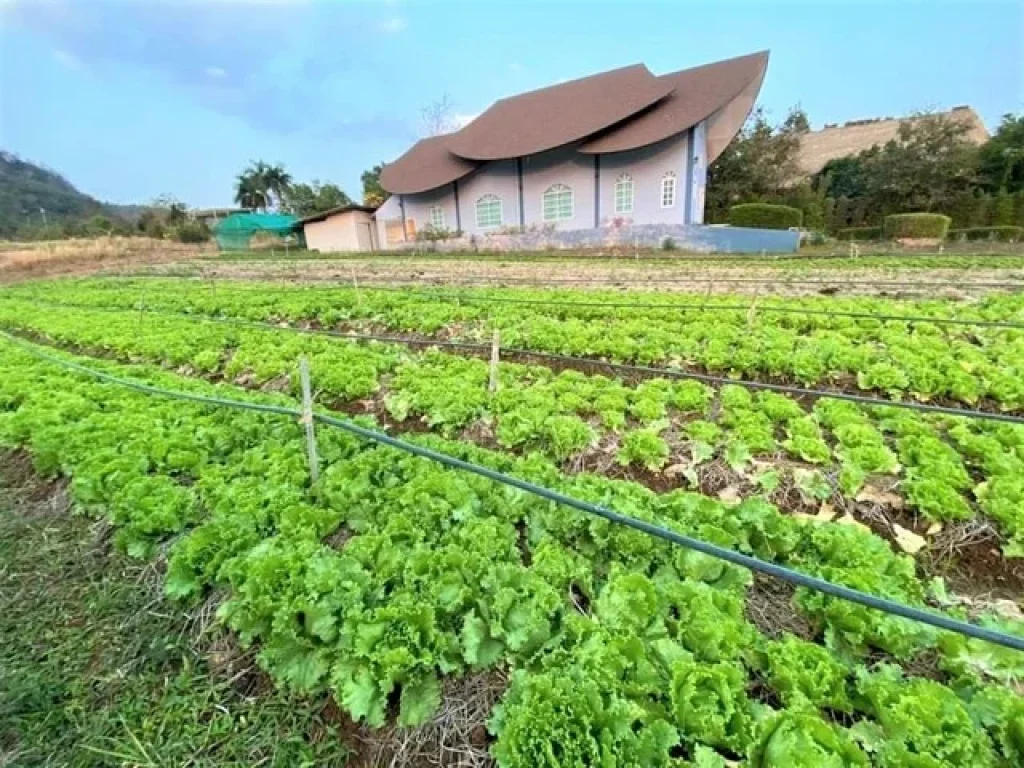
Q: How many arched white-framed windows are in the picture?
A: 5